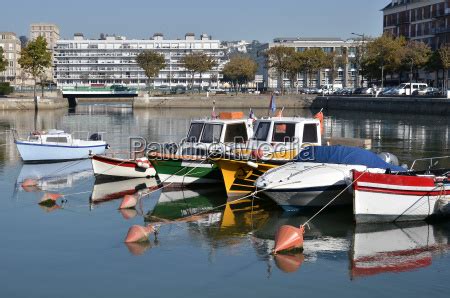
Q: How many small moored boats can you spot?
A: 6